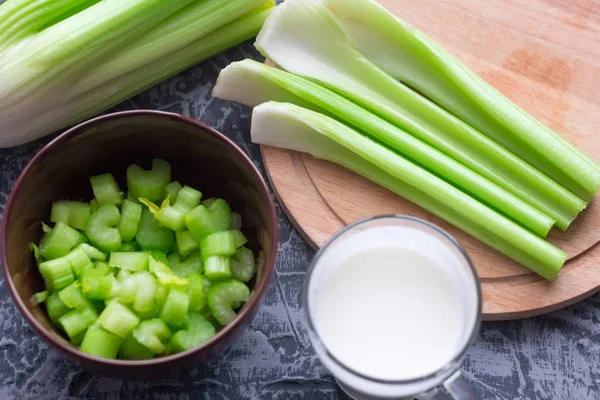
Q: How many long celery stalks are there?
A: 4